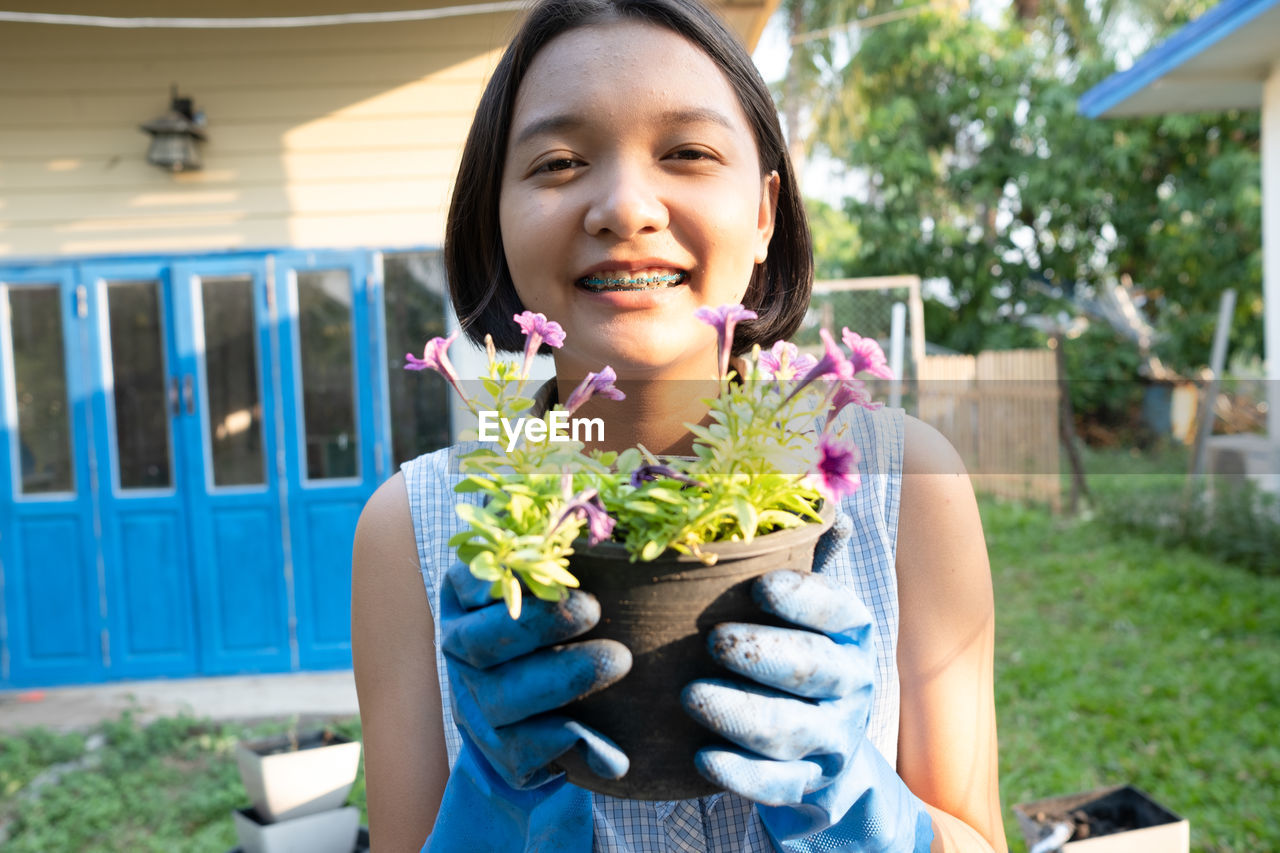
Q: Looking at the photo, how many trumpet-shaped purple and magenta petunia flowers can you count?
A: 11